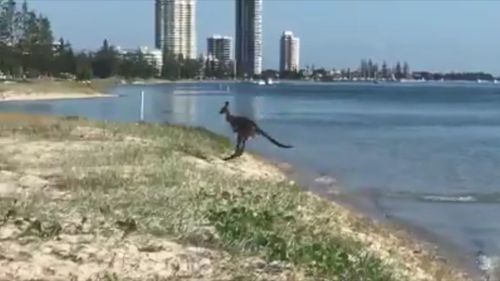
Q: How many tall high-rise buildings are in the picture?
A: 4